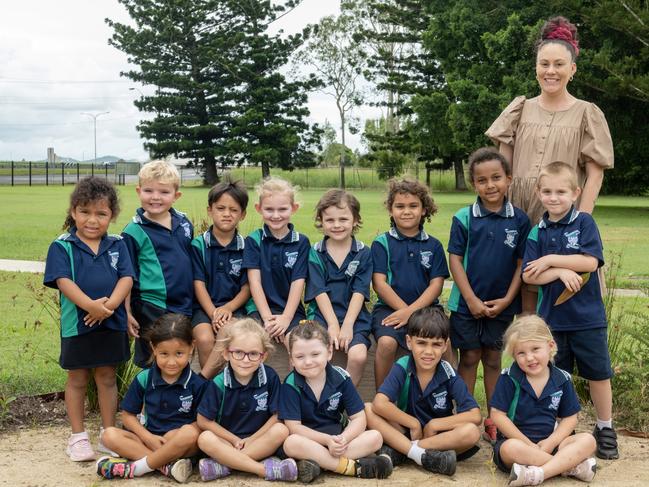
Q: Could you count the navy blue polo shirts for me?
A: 13